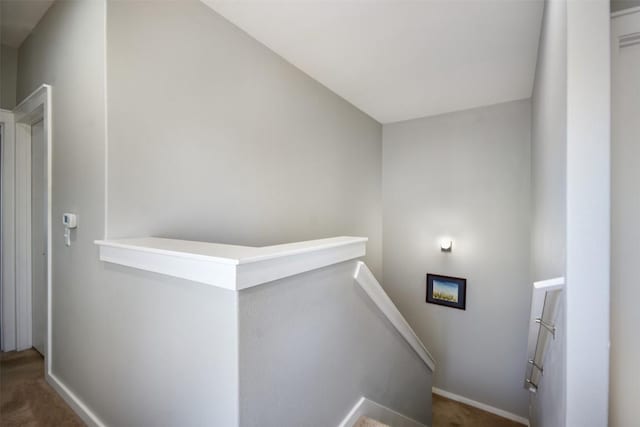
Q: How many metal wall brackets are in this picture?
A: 3